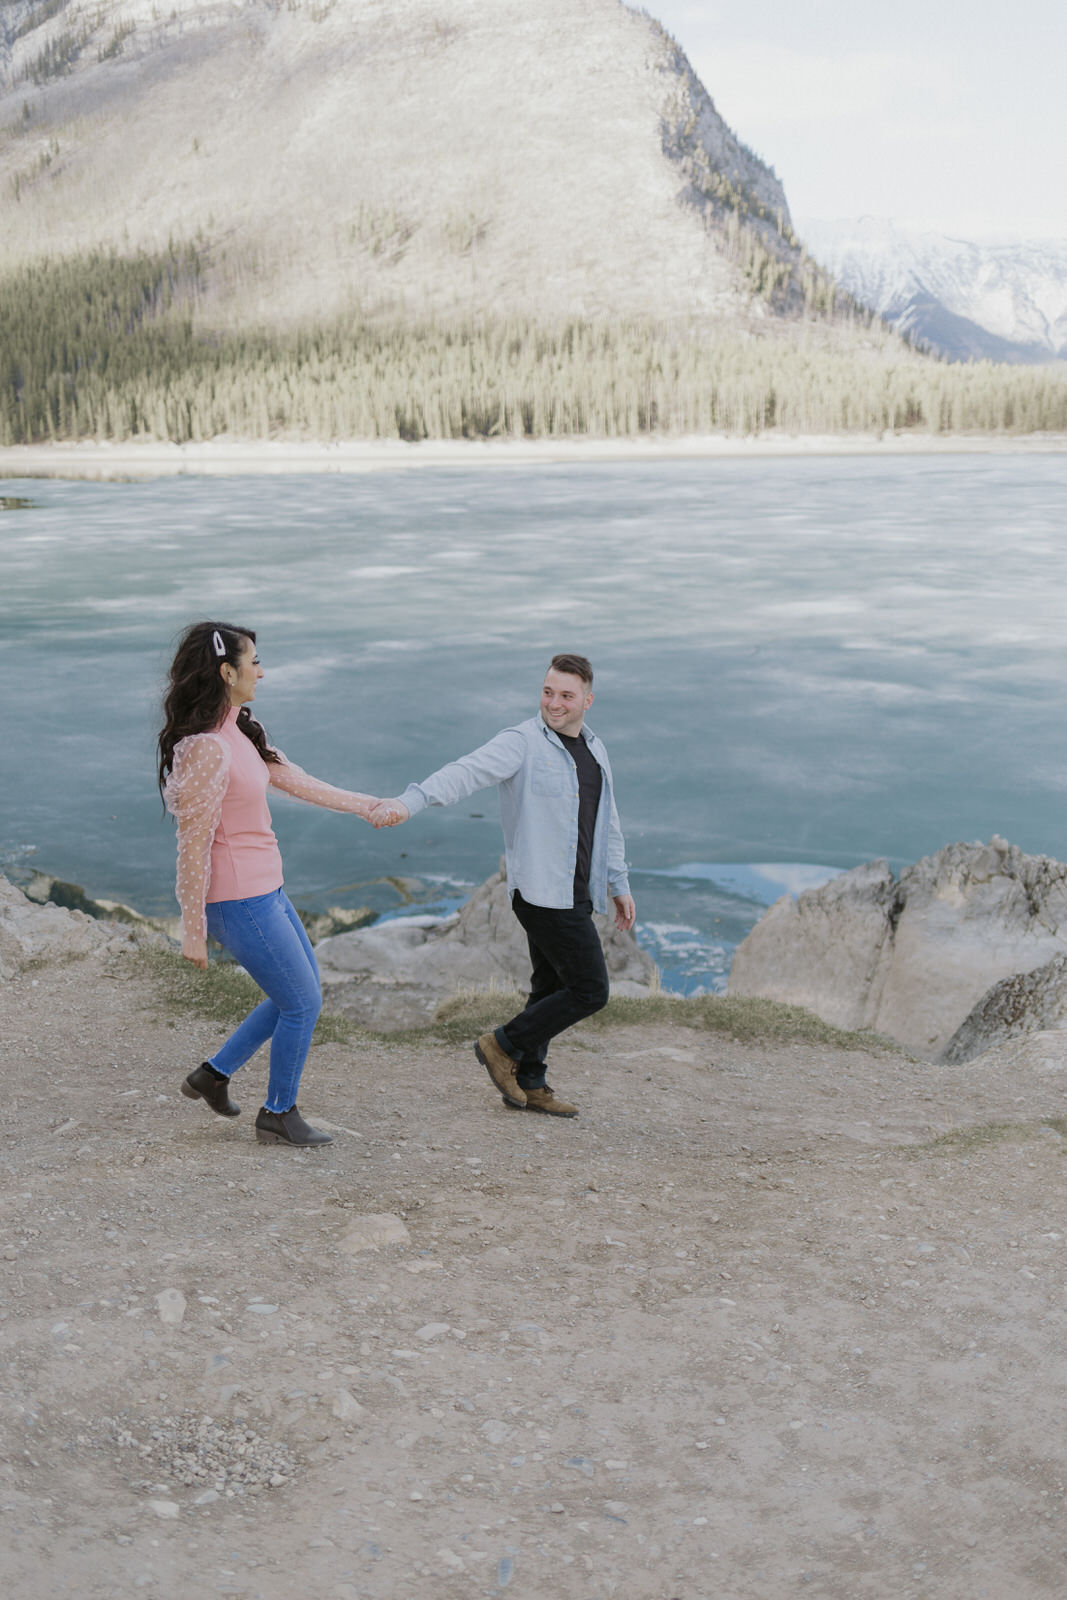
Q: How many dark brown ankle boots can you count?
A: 2